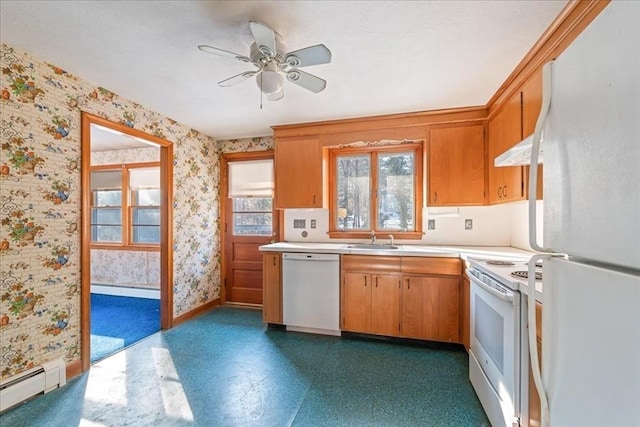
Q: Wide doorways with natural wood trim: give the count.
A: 1